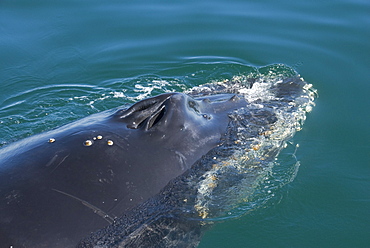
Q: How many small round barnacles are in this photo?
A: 5